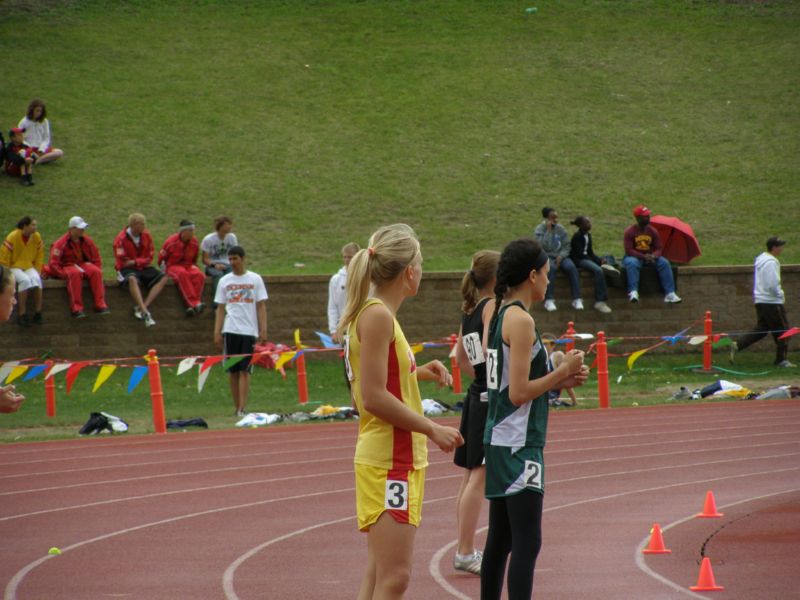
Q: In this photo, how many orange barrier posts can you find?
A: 7